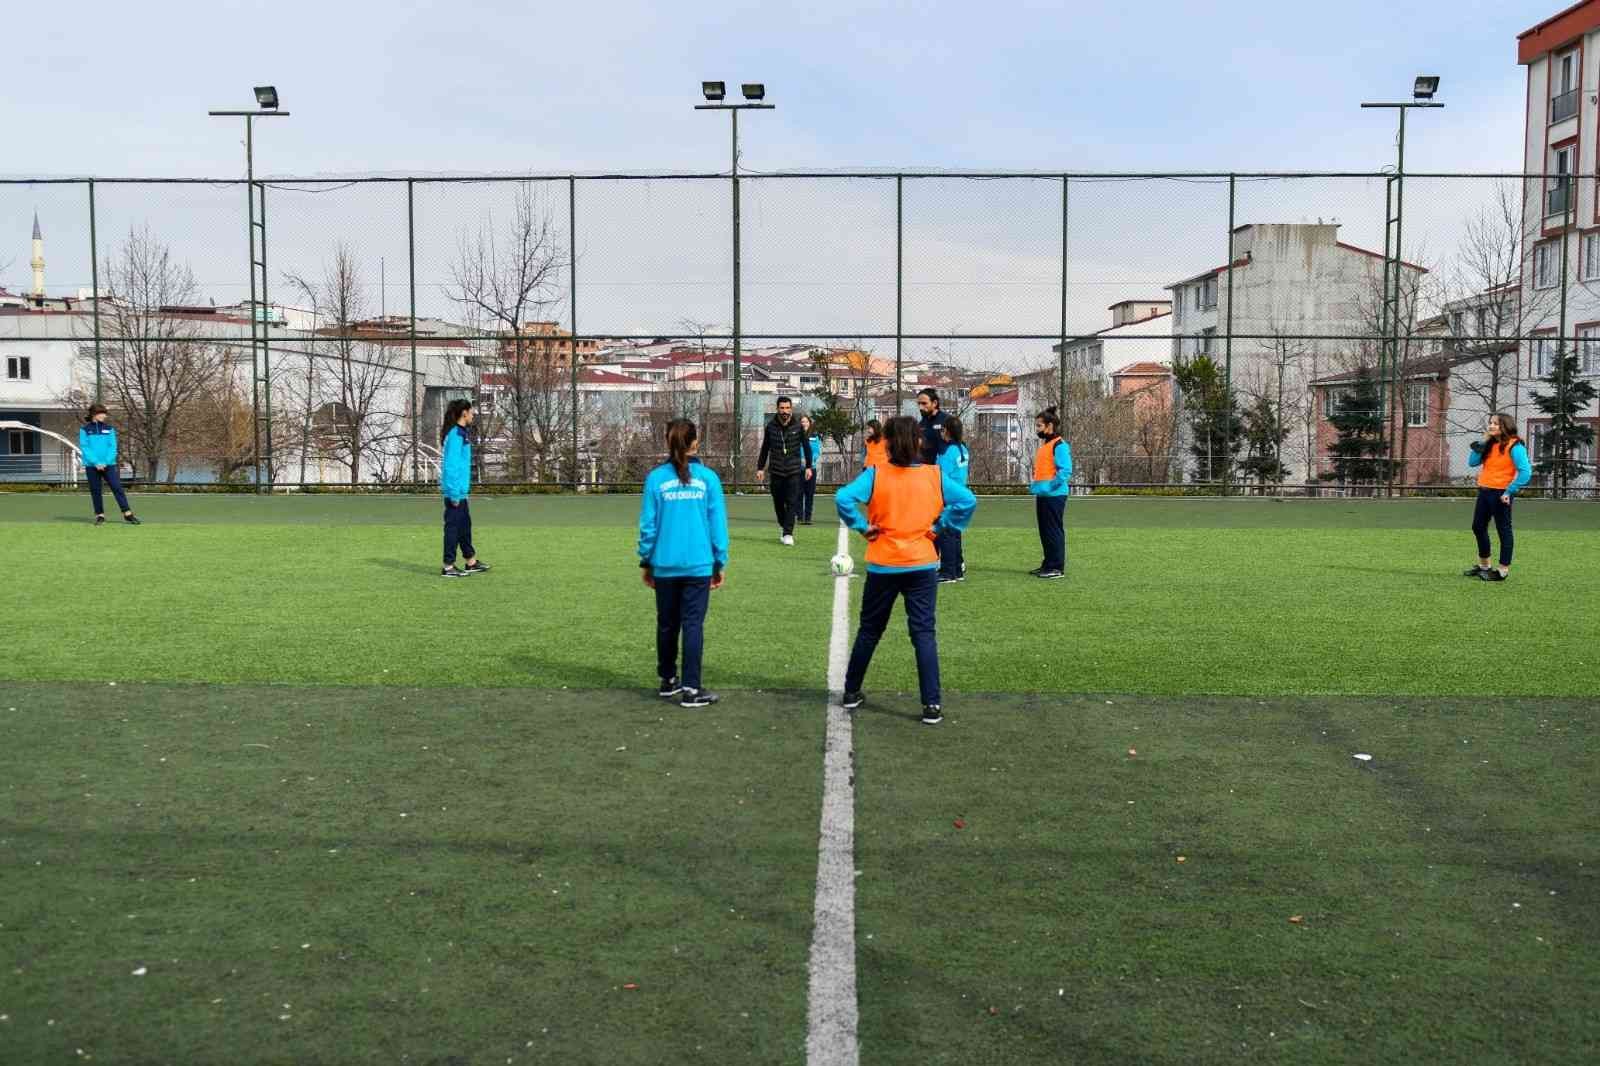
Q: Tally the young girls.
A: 9